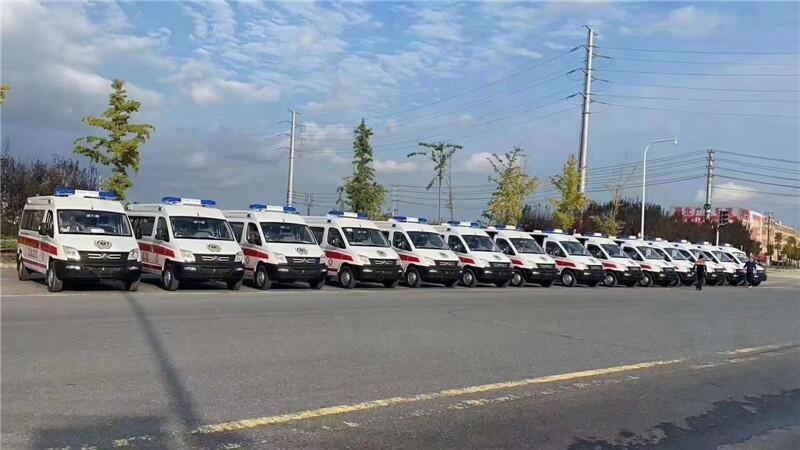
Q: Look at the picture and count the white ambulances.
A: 14